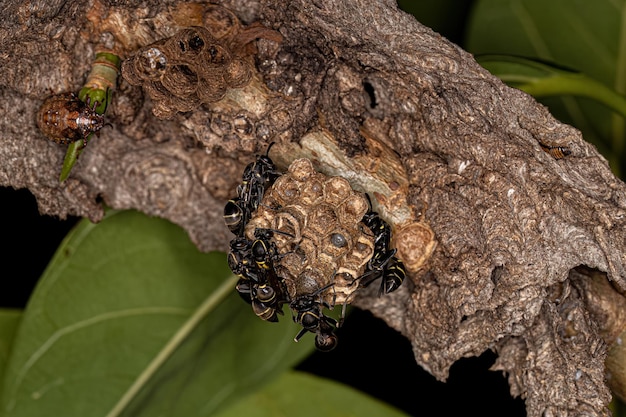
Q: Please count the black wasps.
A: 5